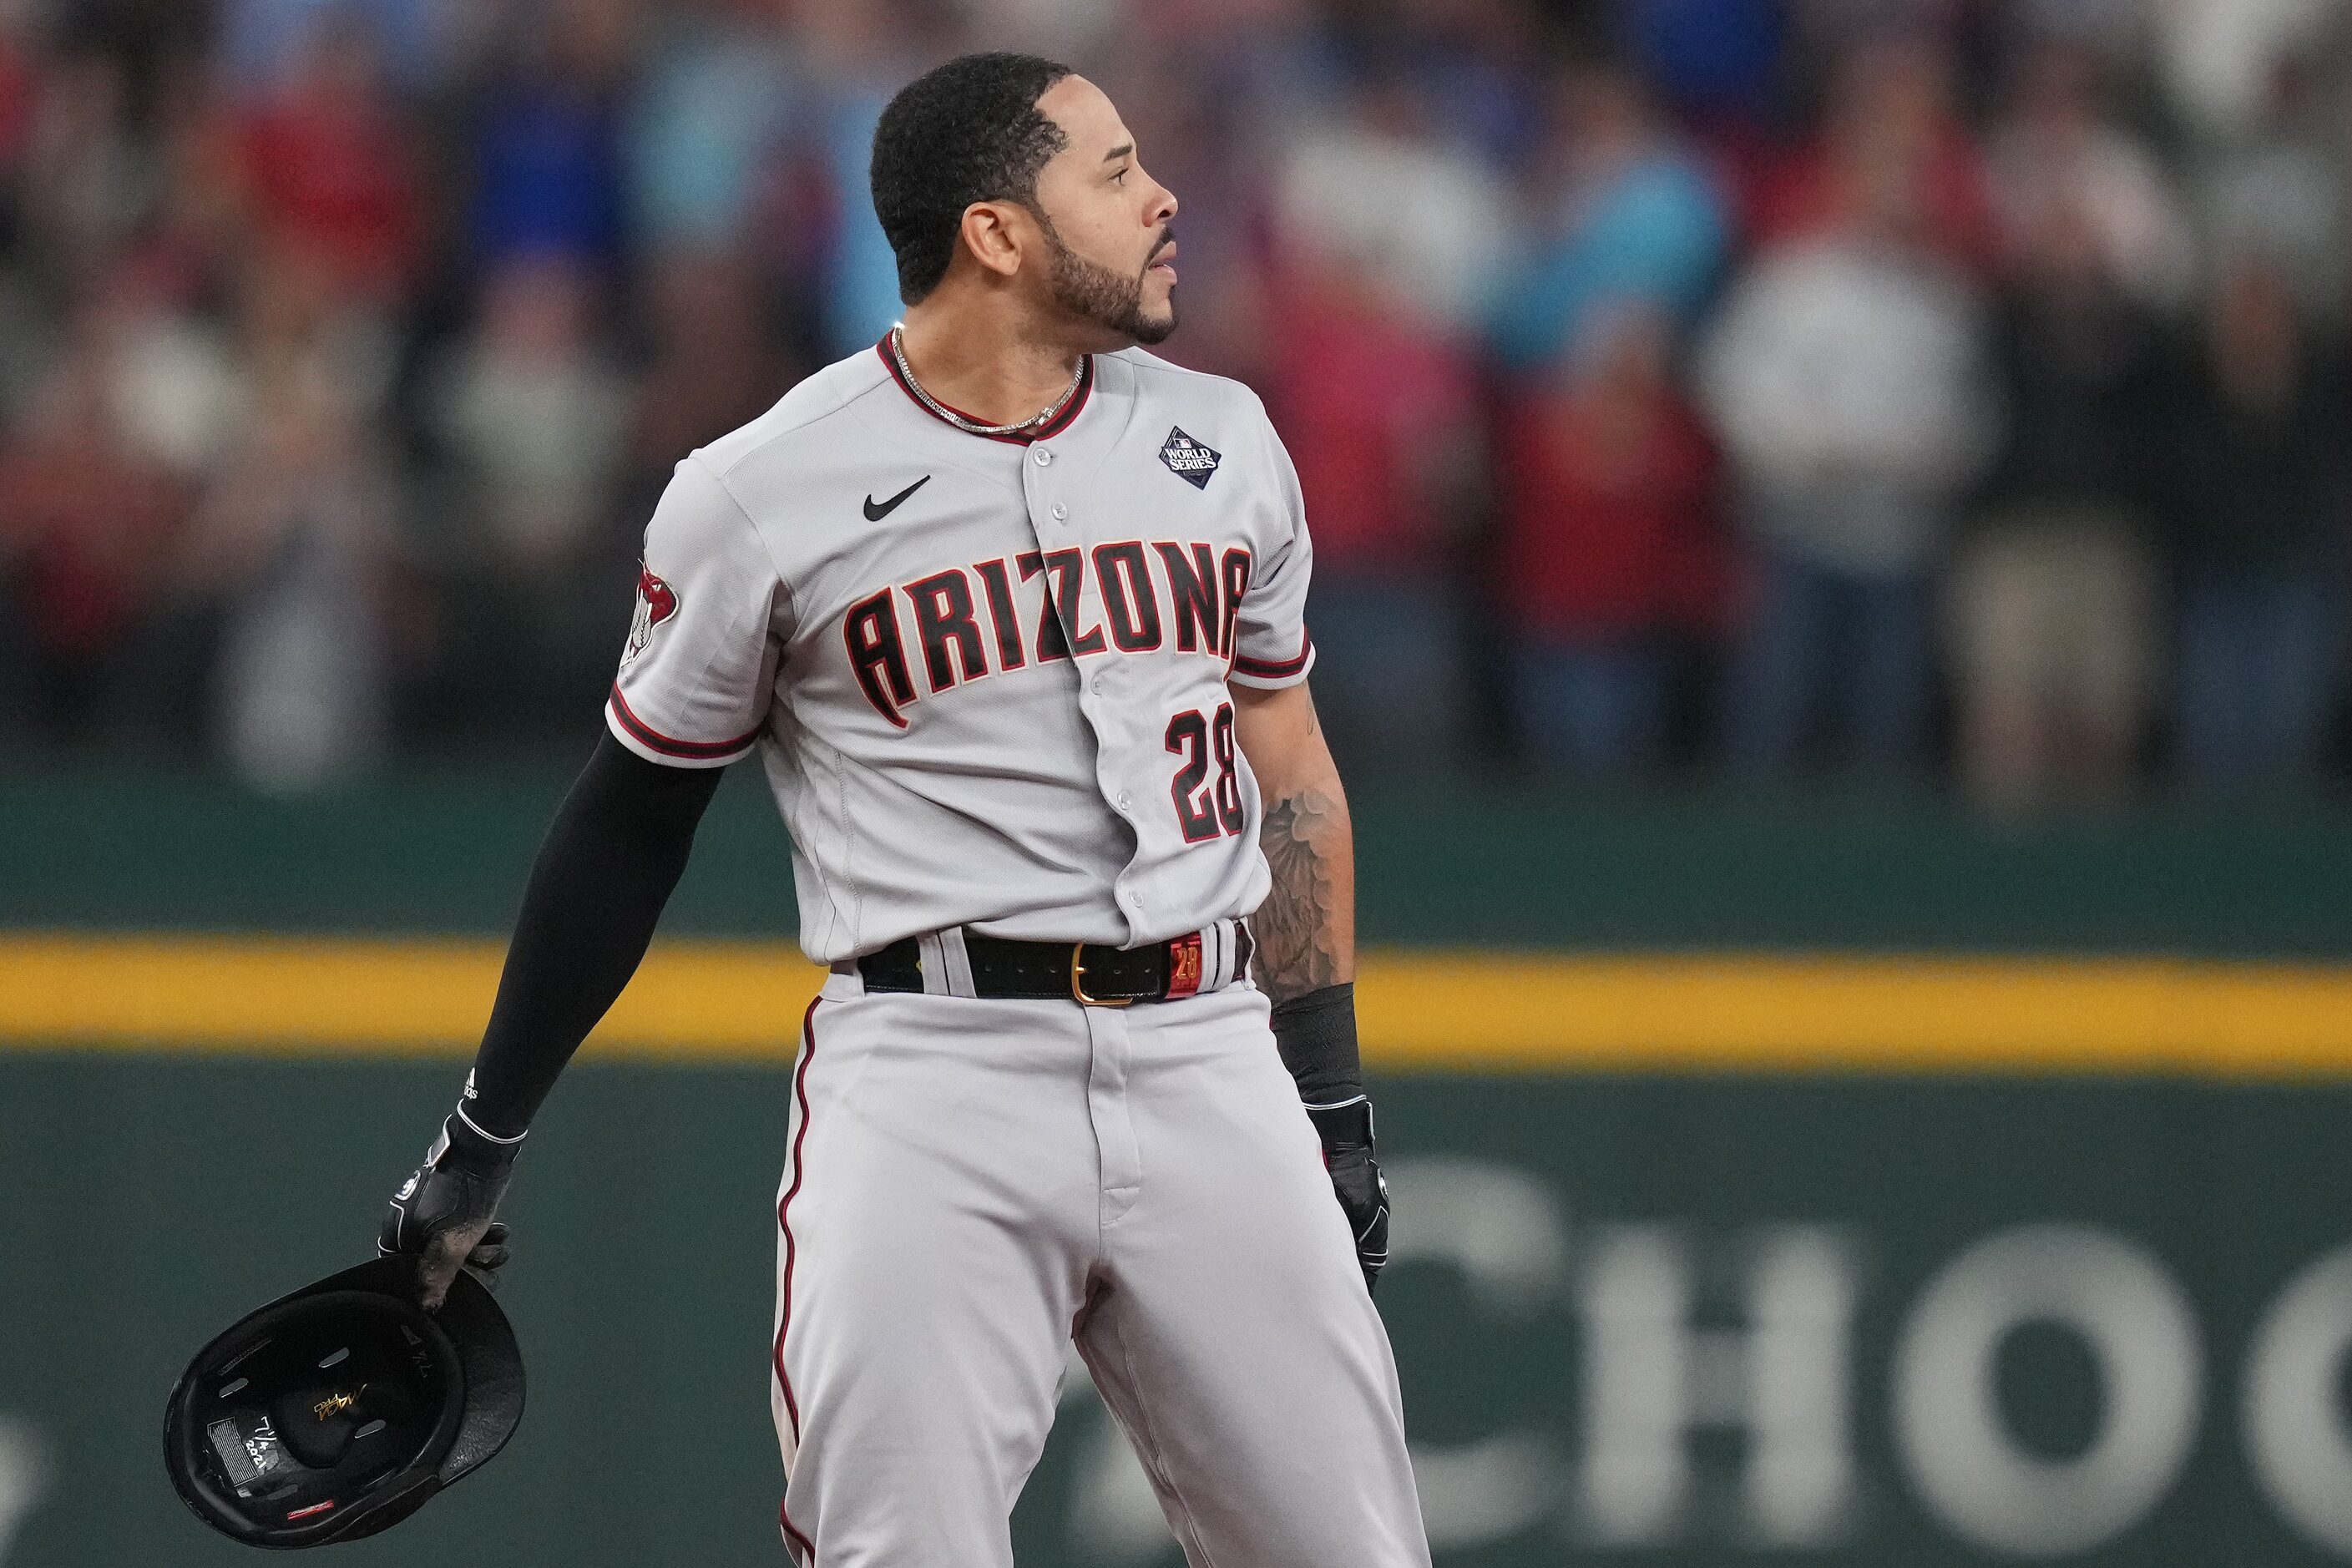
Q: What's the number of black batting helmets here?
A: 1